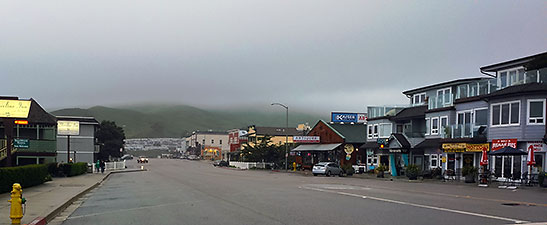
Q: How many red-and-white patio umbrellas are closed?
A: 2